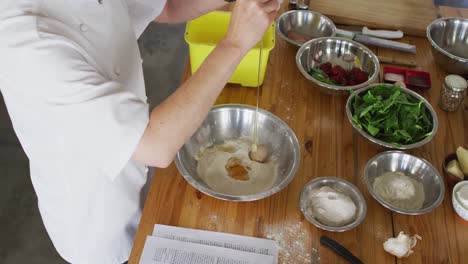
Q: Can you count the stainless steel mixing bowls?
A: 7